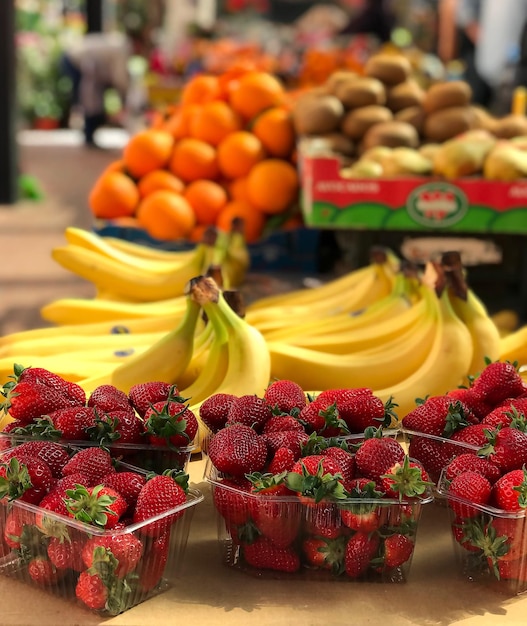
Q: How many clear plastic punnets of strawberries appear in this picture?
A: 6